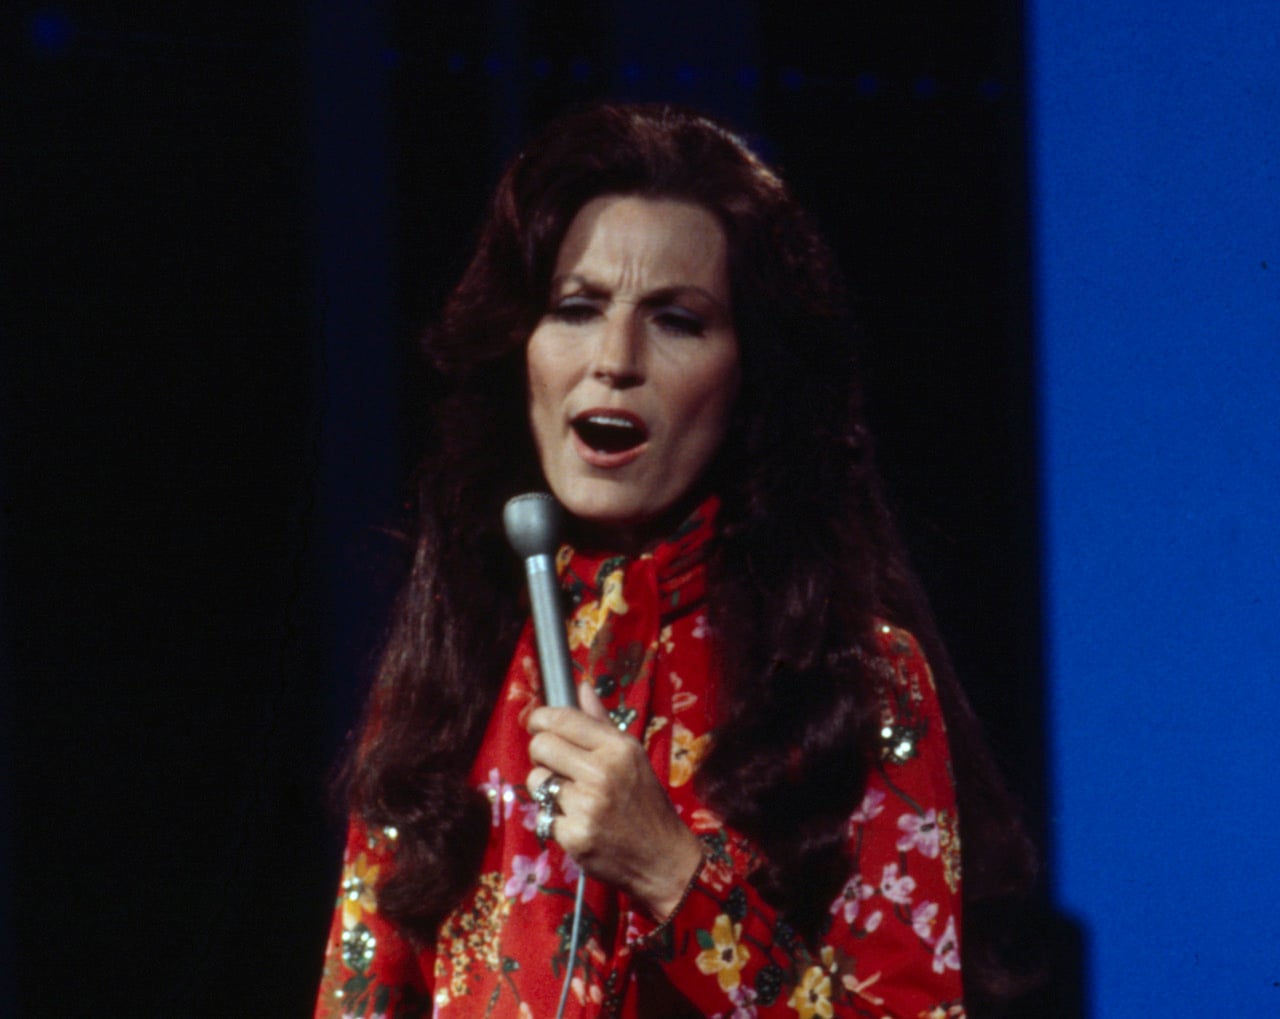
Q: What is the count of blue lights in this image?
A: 13